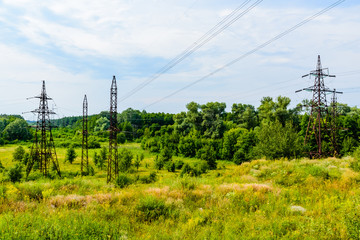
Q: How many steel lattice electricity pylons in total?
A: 5